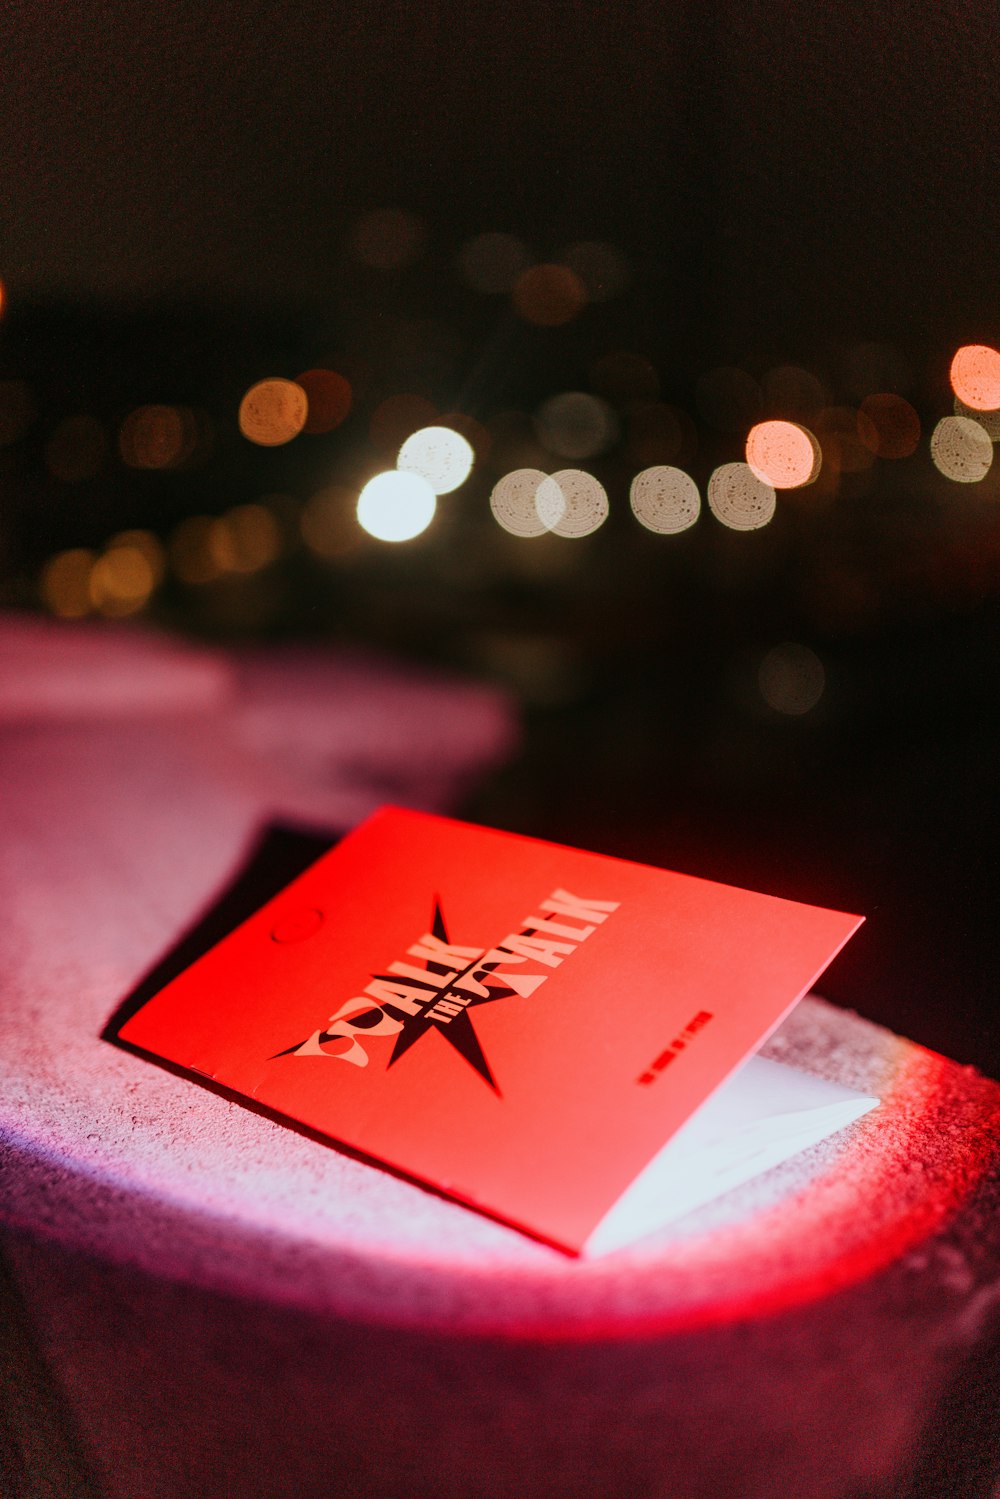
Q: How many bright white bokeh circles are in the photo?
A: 2